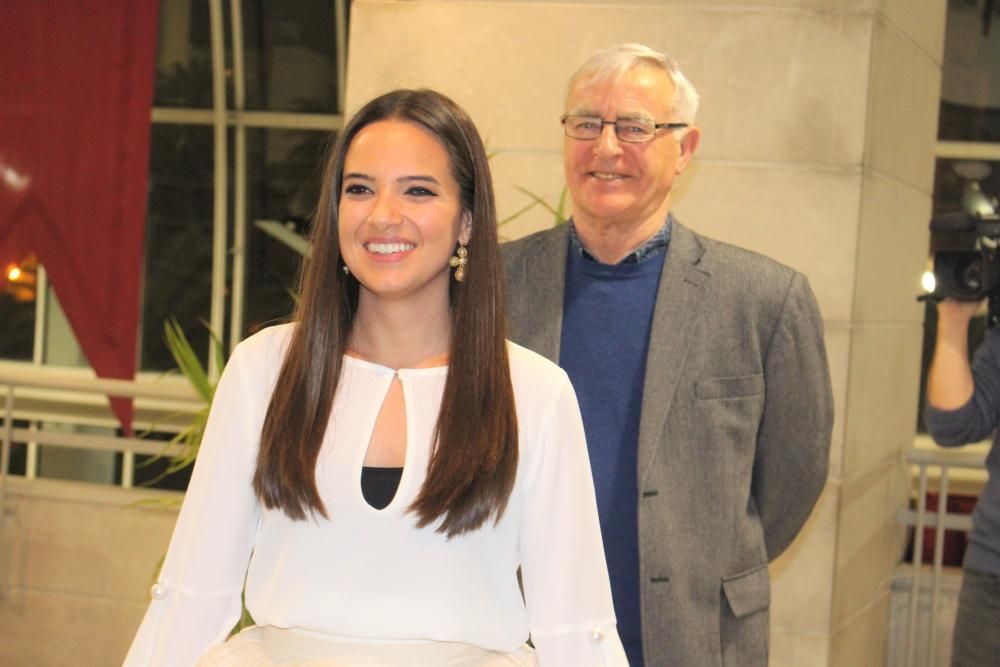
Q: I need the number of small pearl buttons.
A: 2